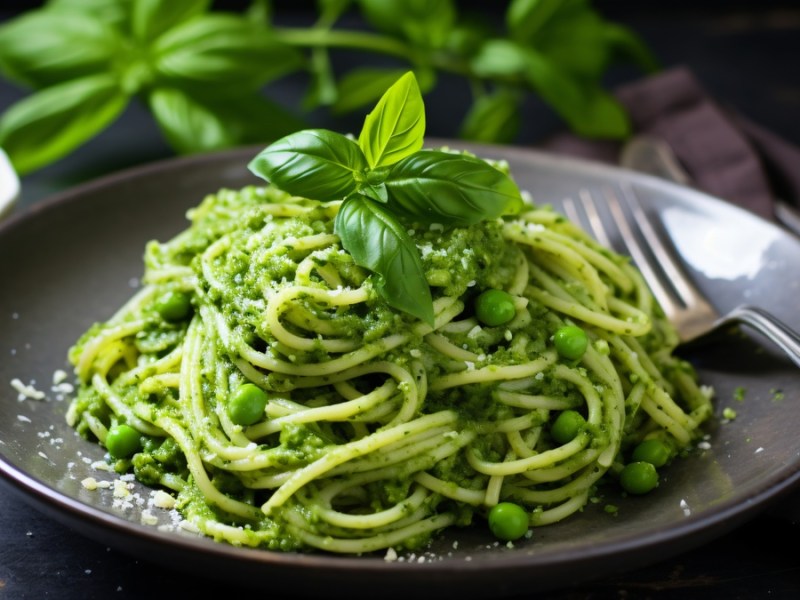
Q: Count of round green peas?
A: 9